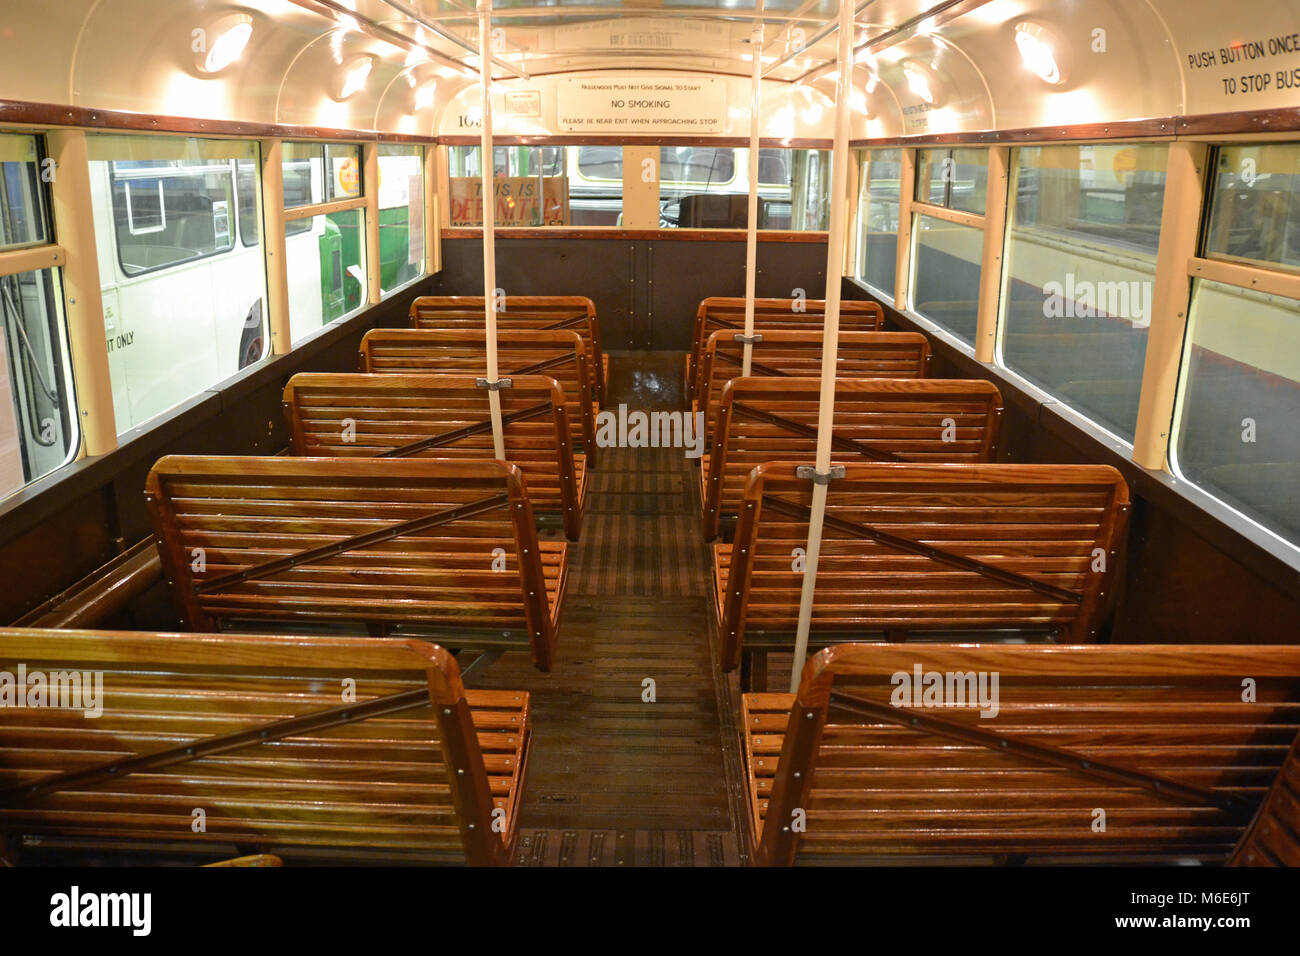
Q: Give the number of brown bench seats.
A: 10